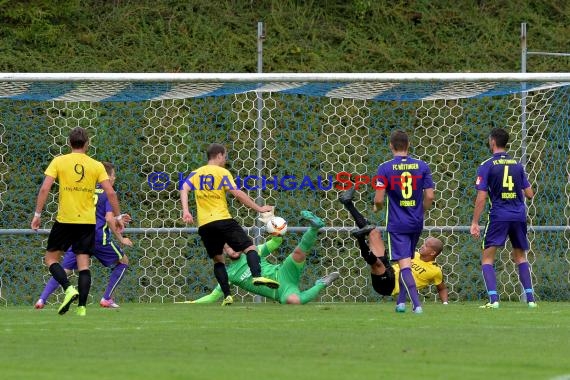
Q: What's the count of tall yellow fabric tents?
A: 0